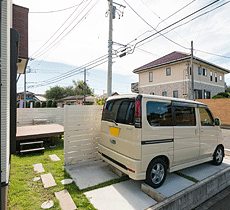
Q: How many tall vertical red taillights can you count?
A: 2